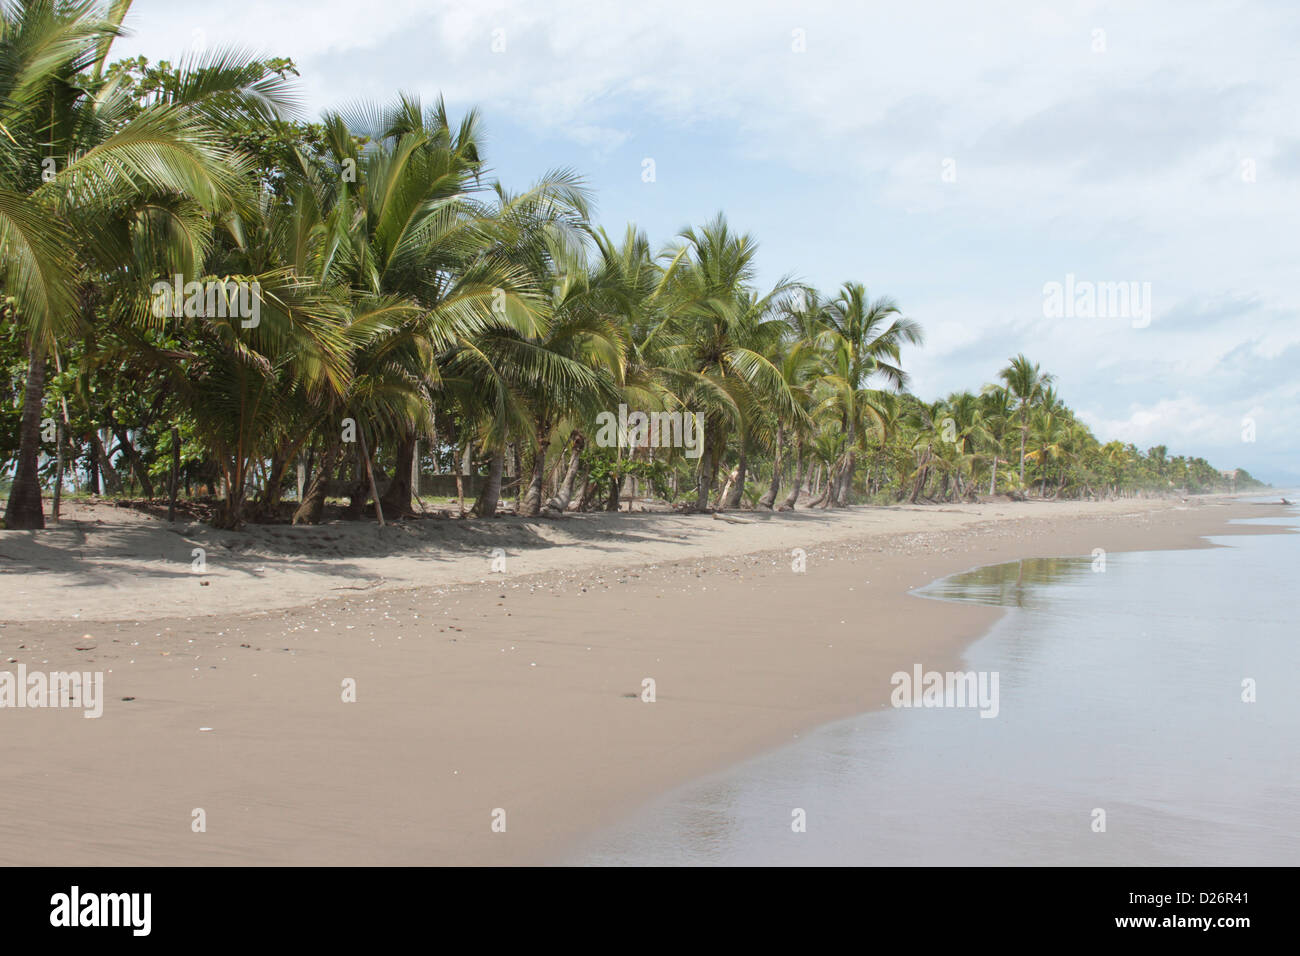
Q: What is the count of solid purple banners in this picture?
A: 0